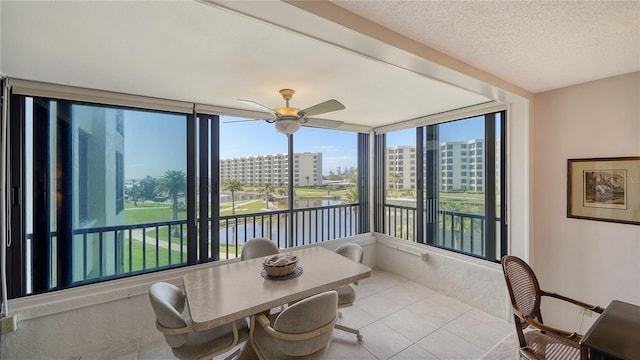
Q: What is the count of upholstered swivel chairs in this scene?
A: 4